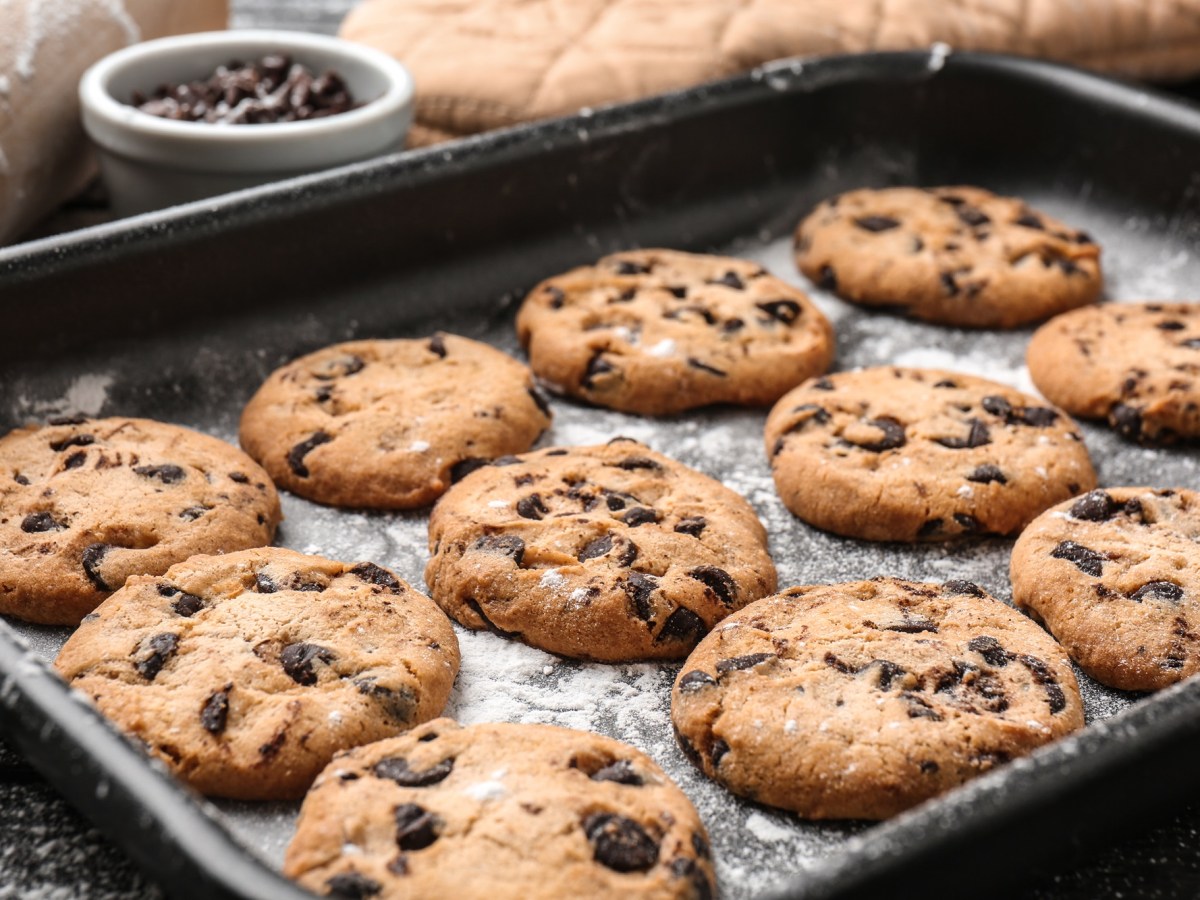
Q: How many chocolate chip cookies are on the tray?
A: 11